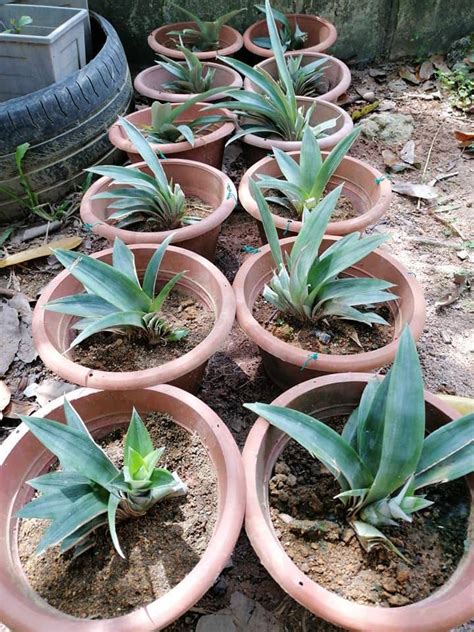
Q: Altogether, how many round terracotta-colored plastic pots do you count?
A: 12